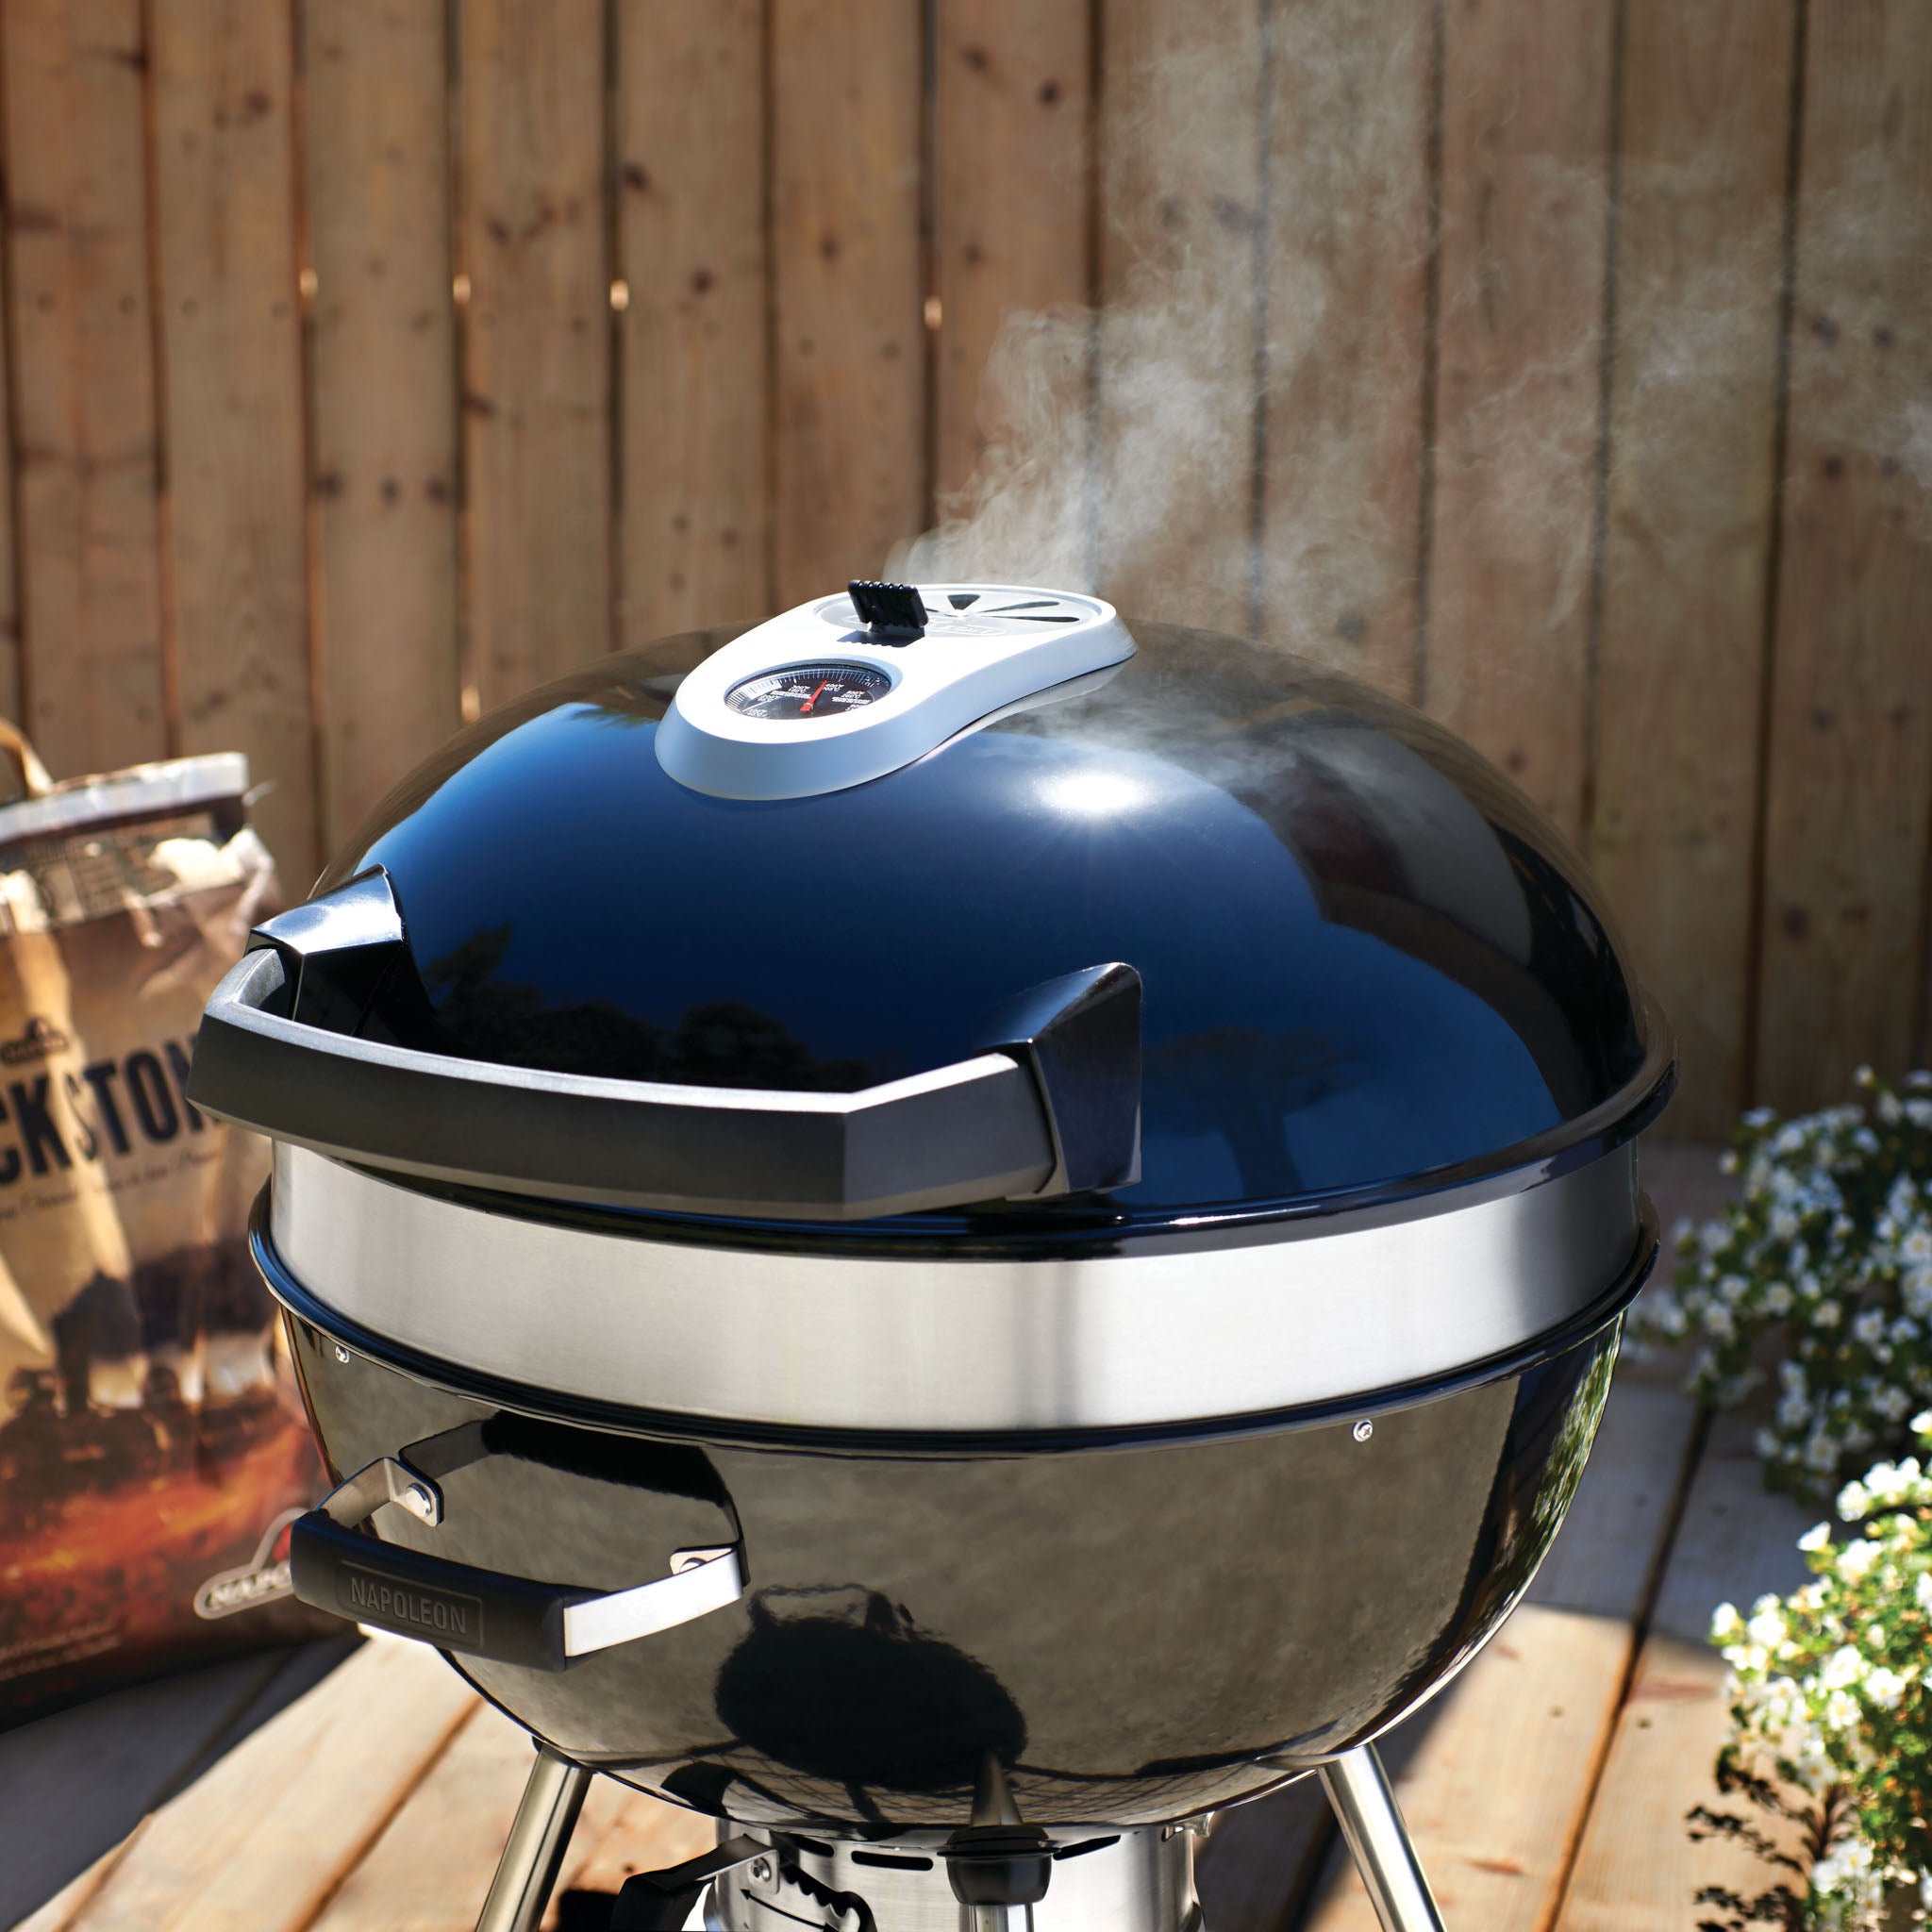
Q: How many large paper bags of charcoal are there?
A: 1